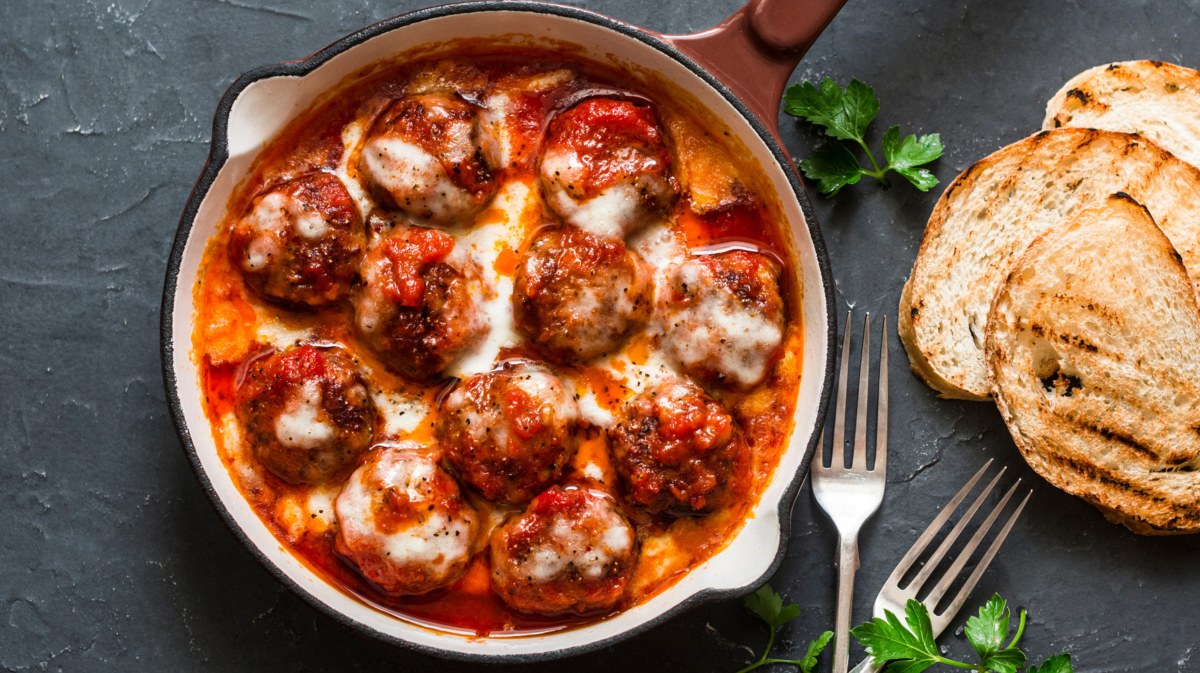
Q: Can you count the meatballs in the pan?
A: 11